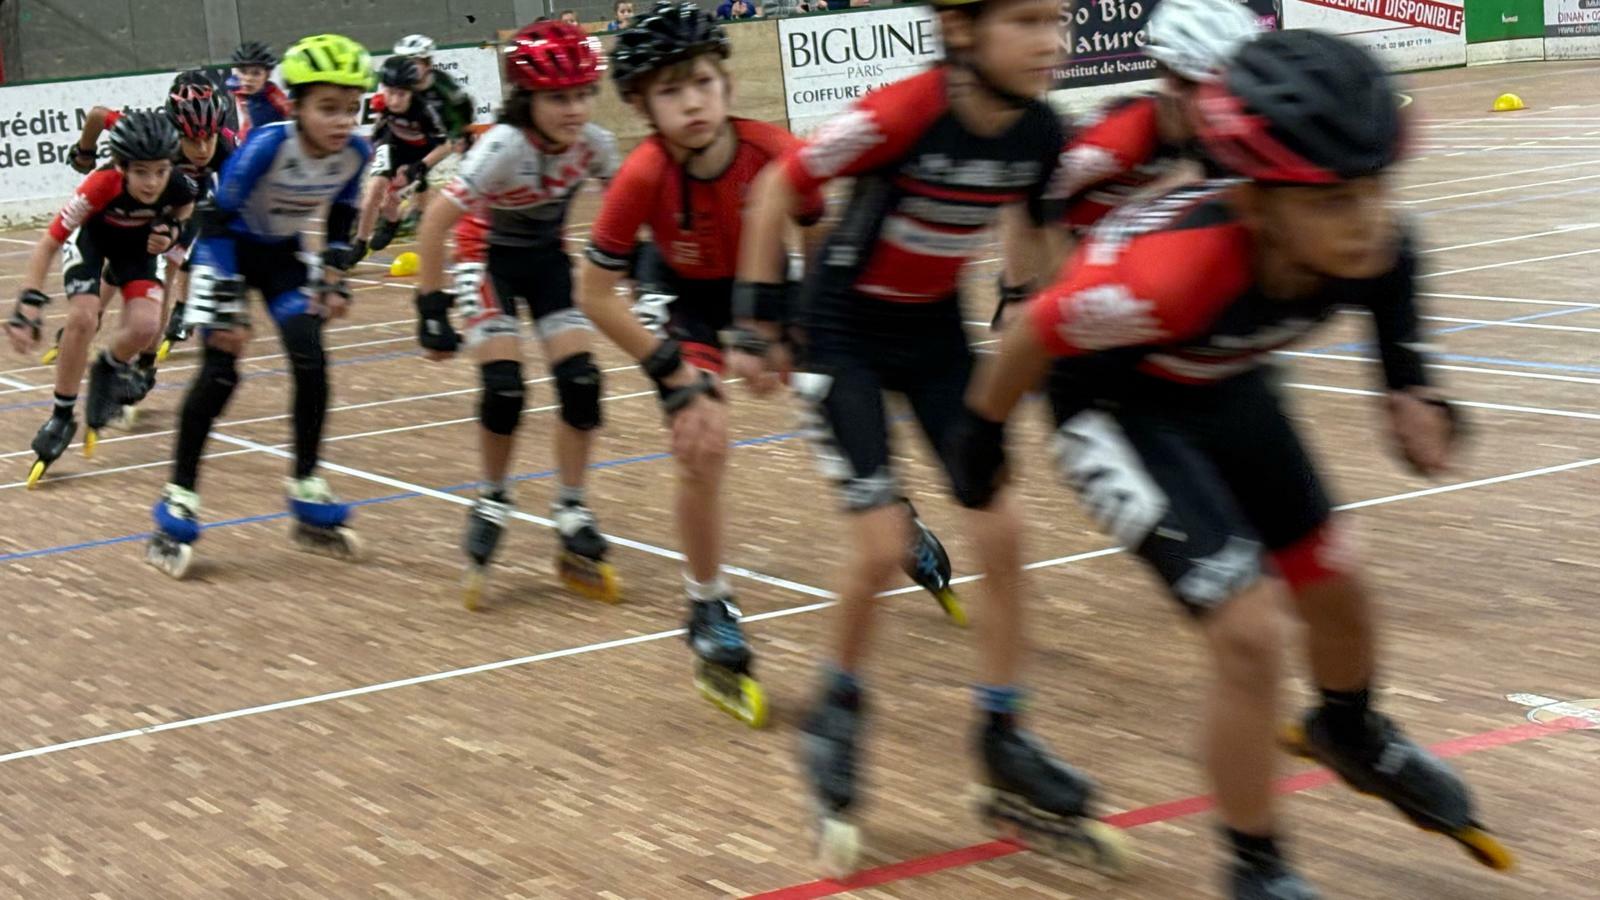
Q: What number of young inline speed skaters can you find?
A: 11